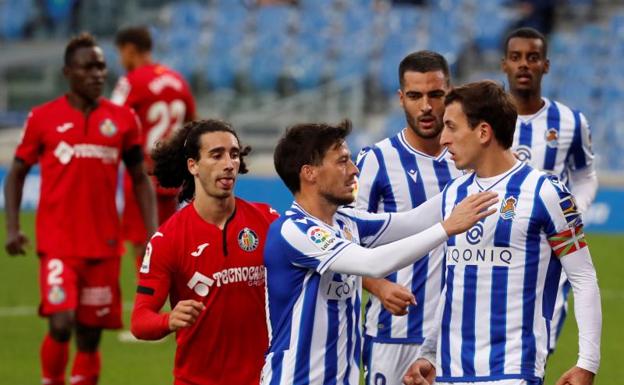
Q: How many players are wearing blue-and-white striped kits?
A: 4